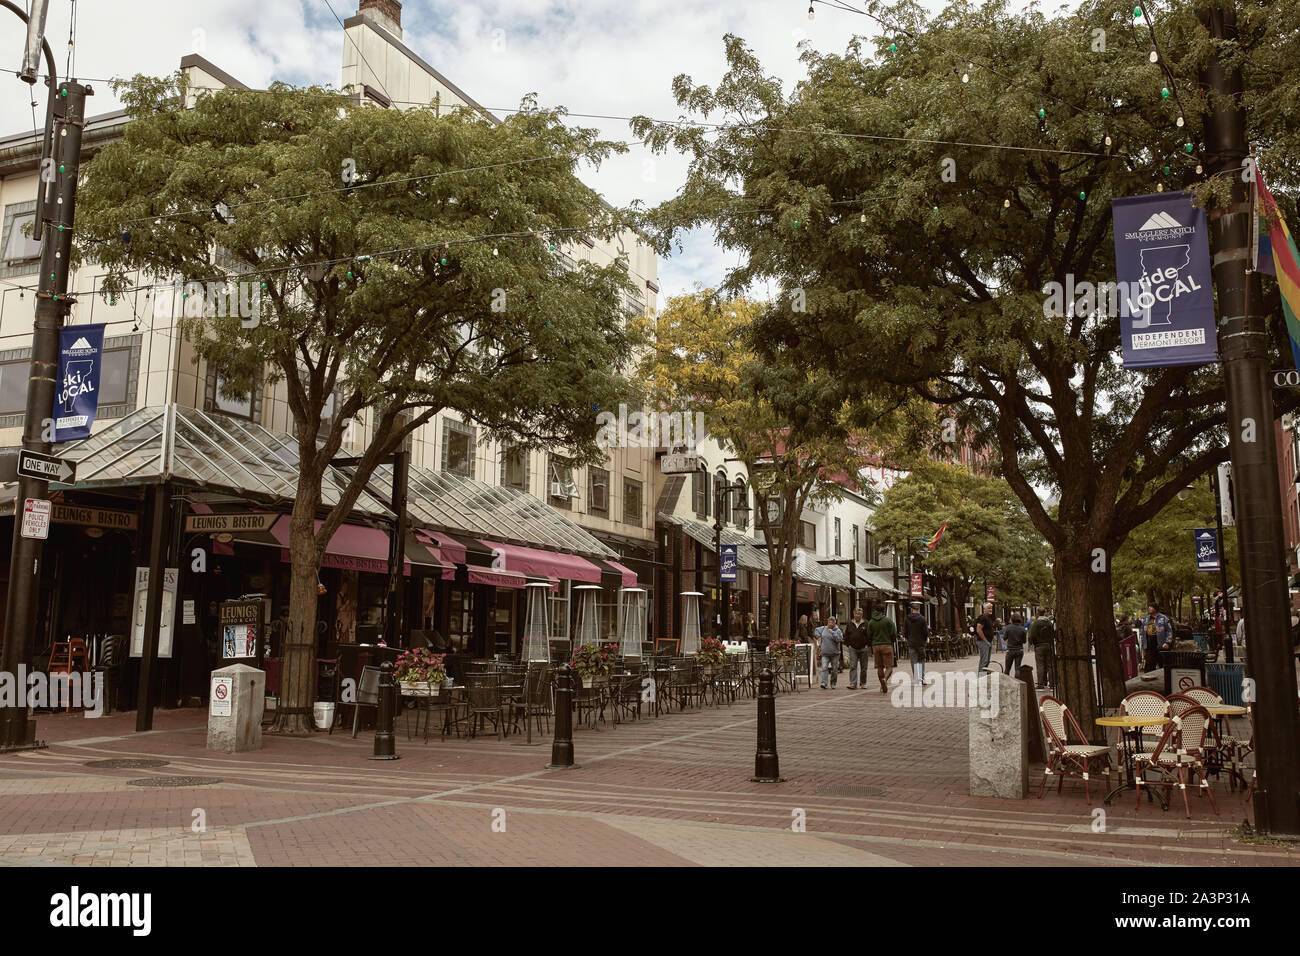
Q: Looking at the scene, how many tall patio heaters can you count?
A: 4